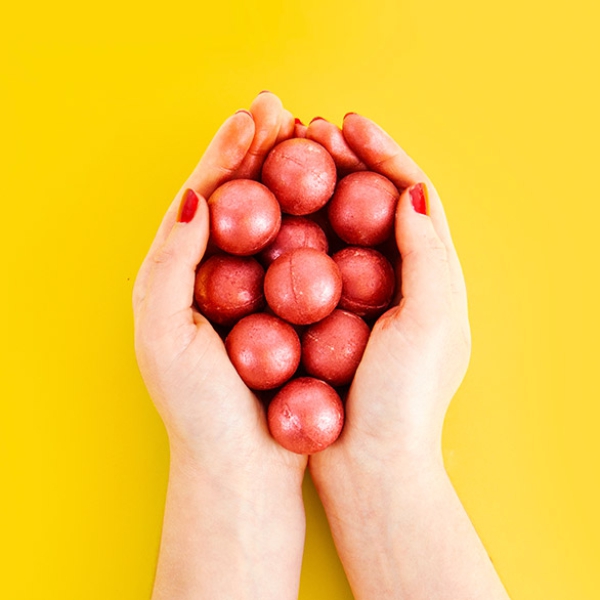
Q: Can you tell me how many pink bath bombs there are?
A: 10